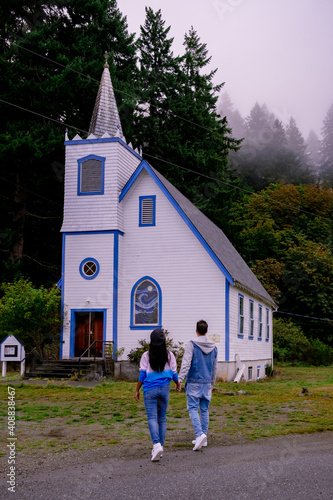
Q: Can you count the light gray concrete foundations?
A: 1